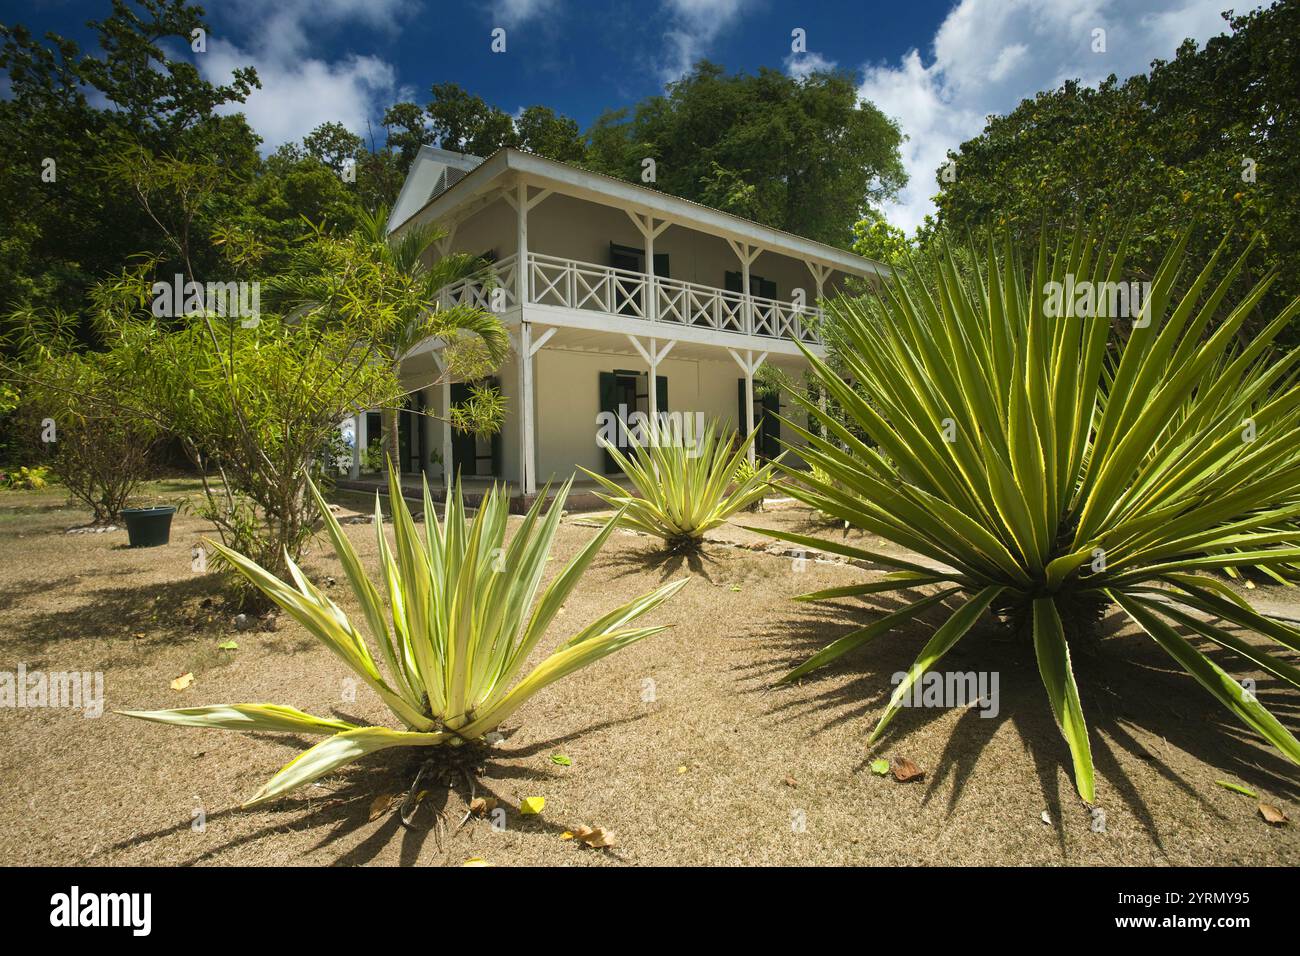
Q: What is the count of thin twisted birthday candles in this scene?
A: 0